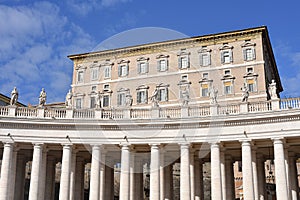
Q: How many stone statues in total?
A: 10